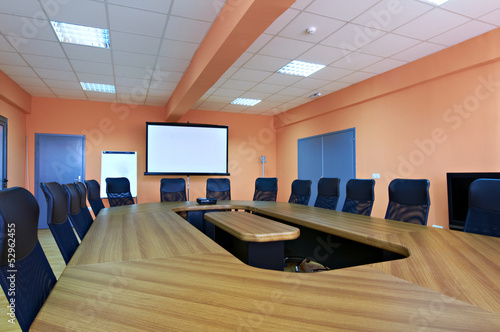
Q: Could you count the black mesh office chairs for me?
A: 14